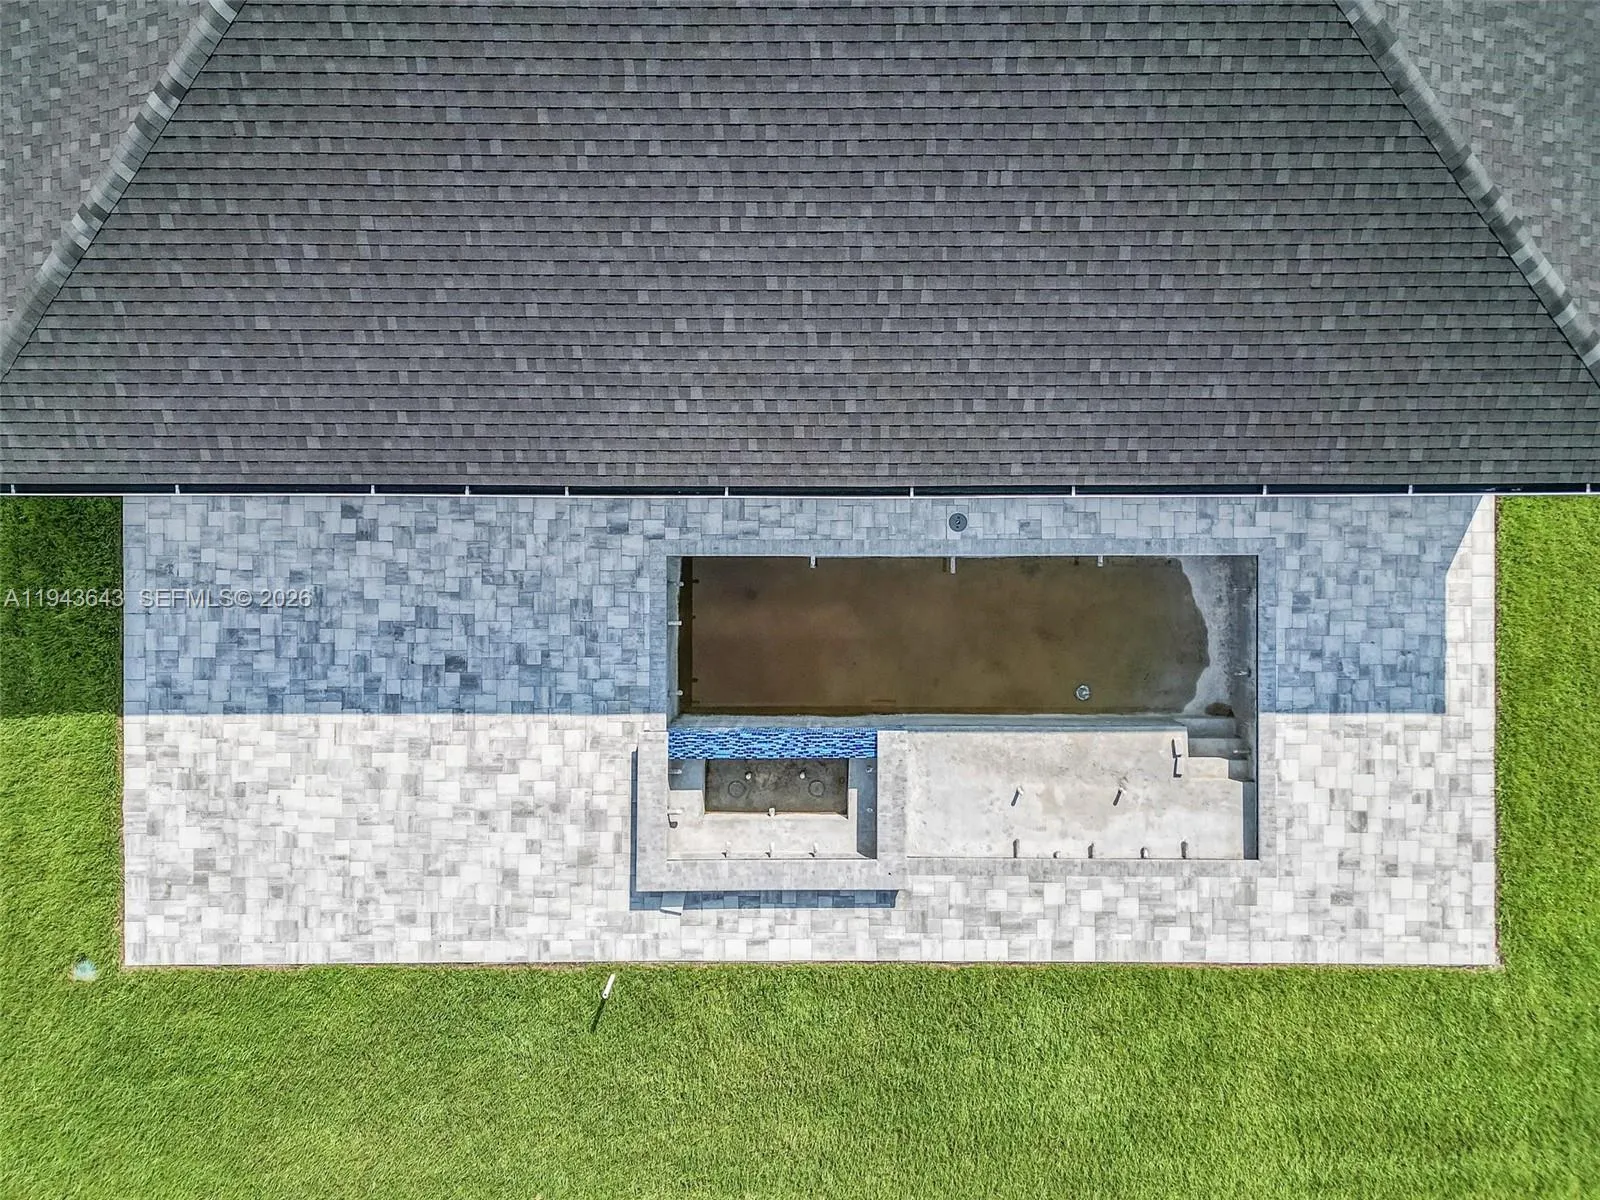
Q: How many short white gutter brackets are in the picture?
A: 11